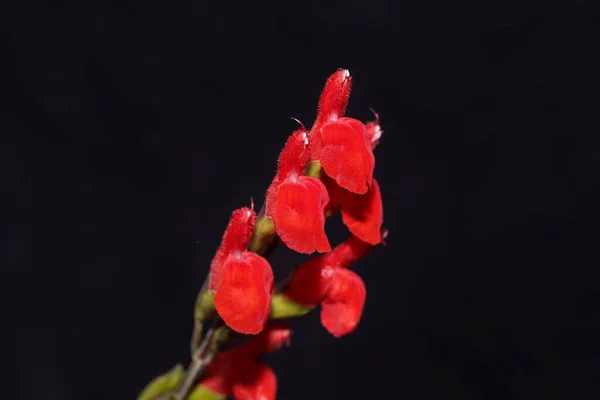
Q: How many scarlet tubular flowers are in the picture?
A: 6